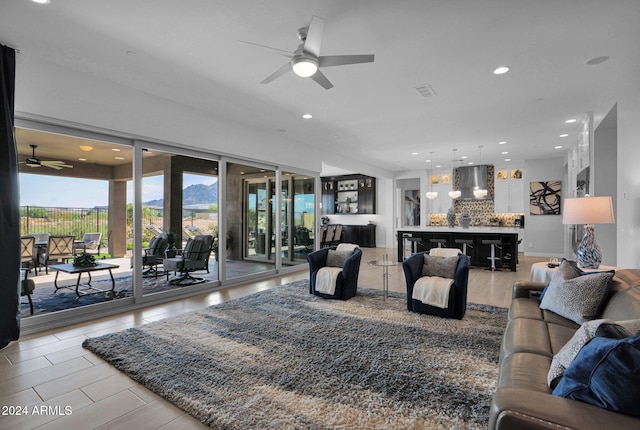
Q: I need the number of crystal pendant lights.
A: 3